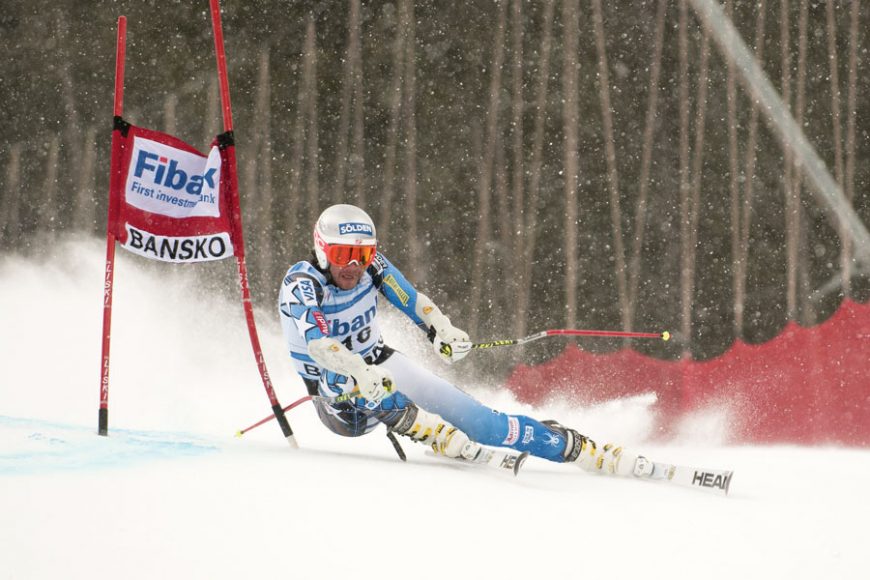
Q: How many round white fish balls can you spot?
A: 0